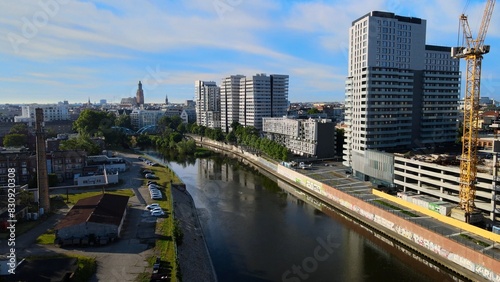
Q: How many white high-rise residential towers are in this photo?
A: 4